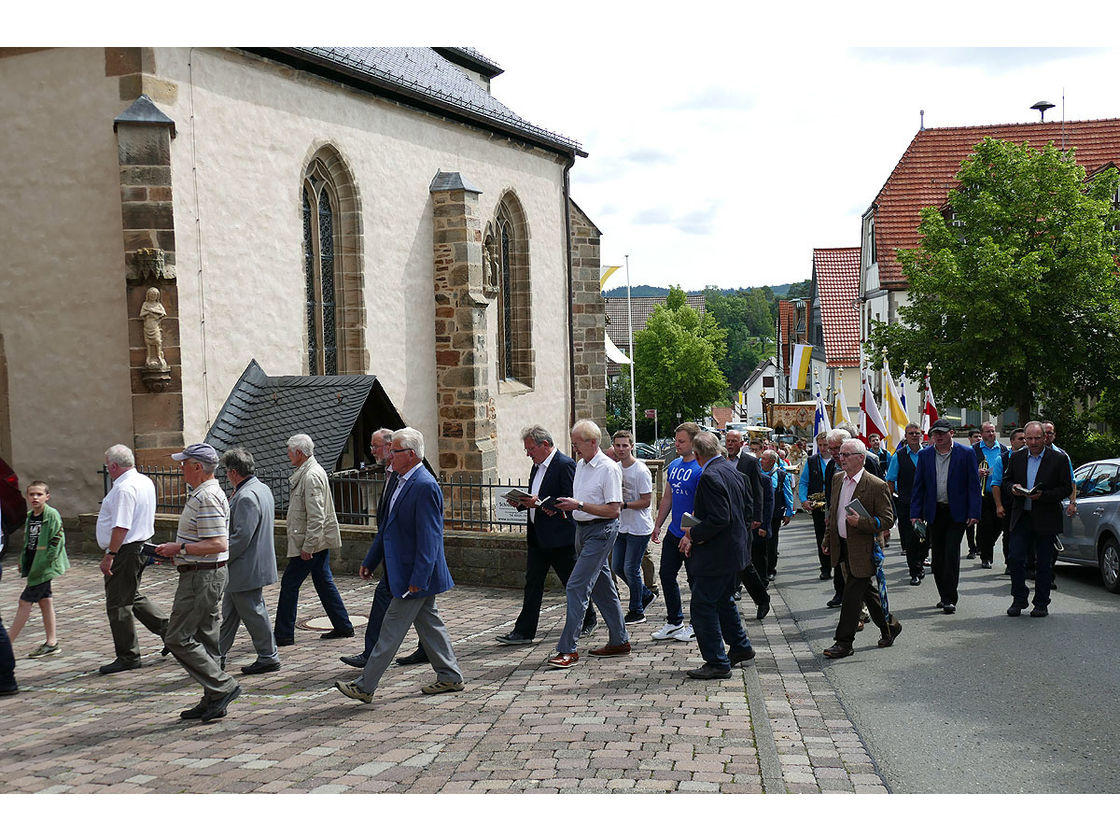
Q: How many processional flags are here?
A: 6